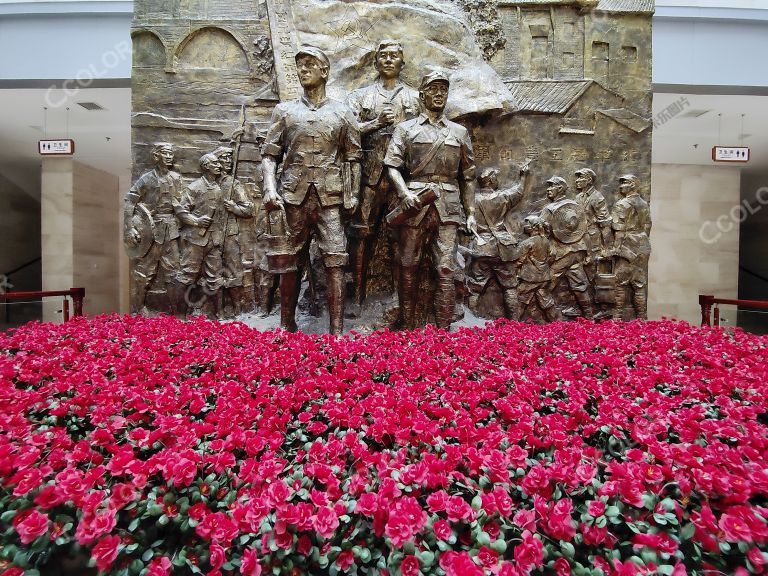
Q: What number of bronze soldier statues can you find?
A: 11